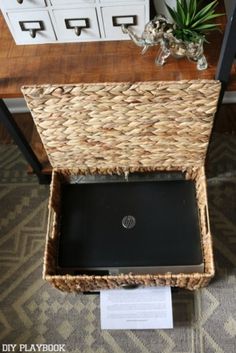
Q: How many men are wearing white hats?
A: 0